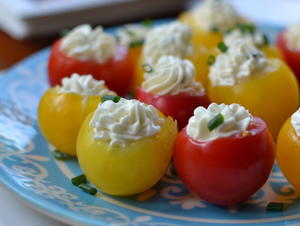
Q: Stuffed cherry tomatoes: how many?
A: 12